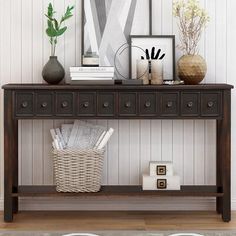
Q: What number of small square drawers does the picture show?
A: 10